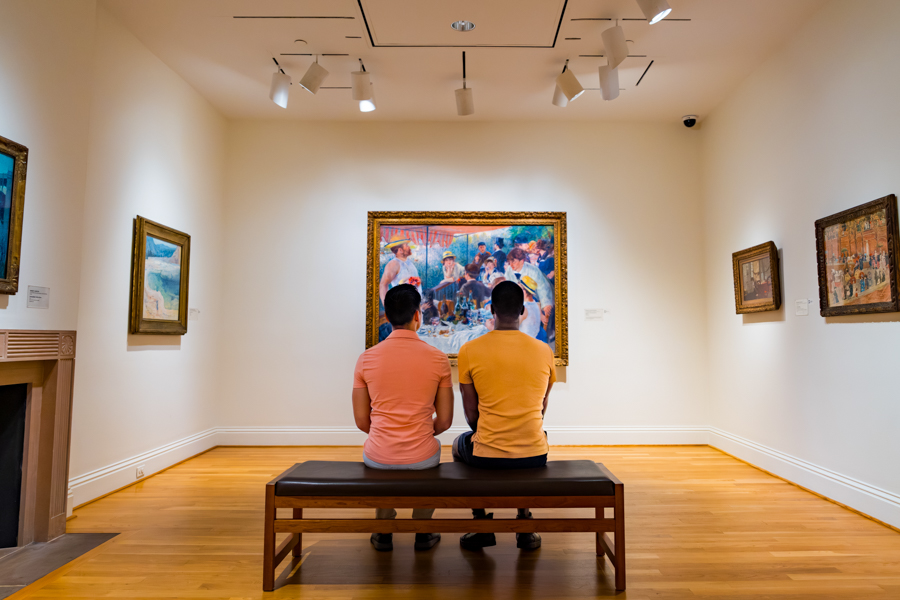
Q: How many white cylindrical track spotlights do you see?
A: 10